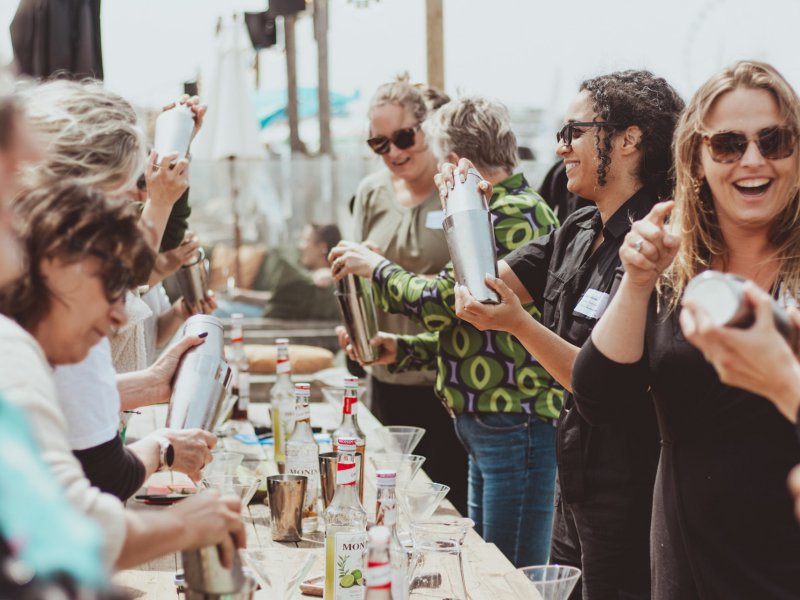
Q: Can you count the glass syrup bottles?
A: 7